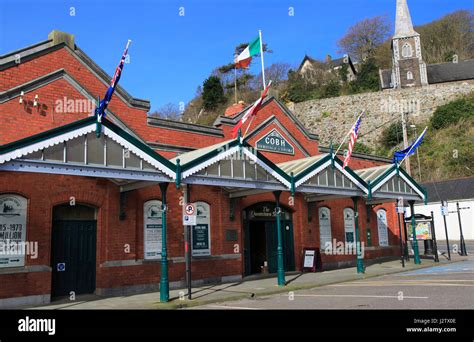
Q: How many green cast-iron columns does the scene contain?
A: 4